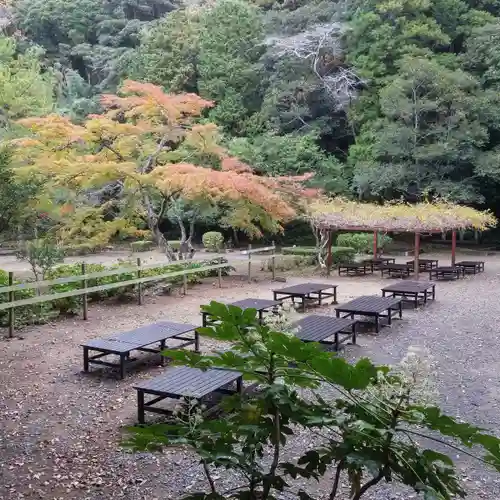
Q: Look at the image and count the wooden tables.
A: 13